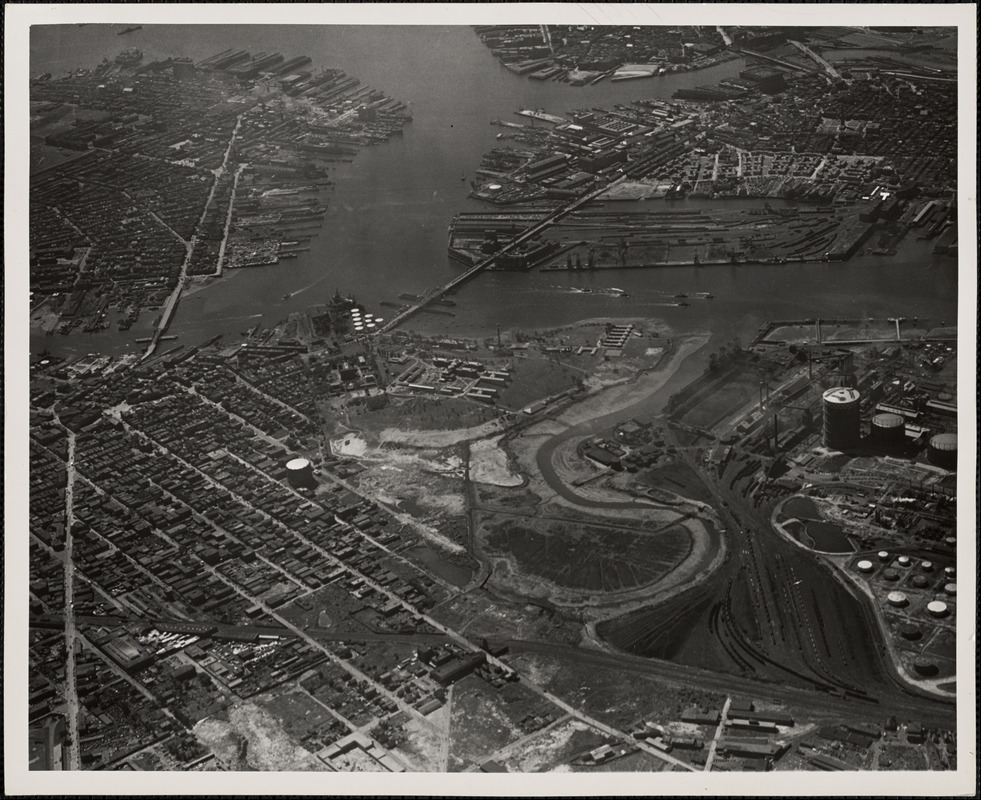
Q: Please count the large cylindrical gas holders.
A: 4